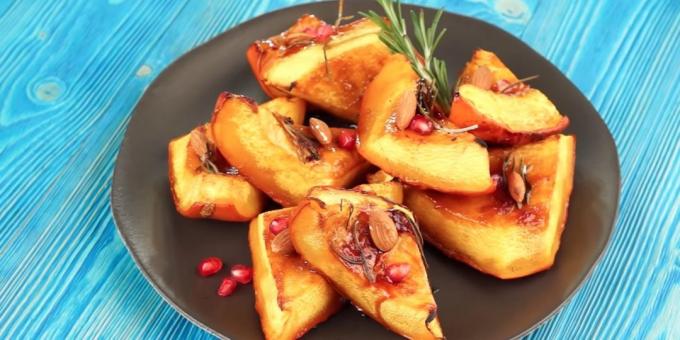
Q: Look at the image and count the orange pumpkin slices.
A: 8